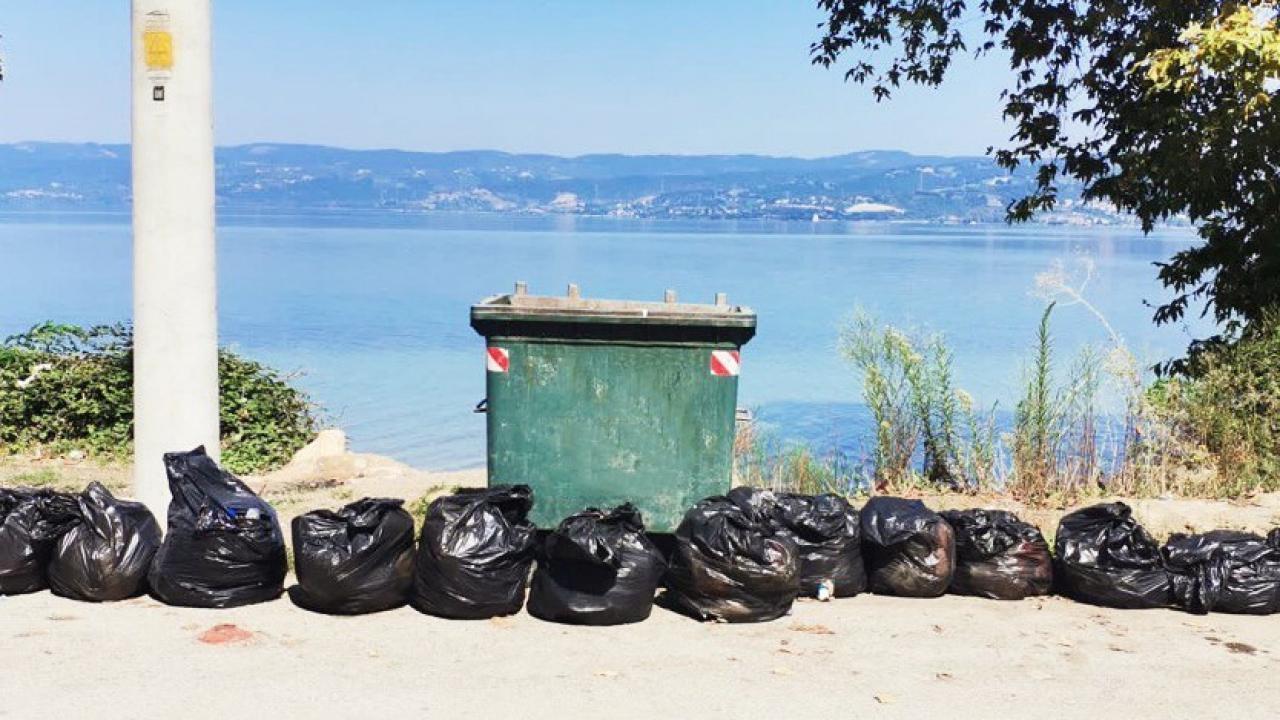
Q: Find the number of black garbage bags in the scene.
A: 12